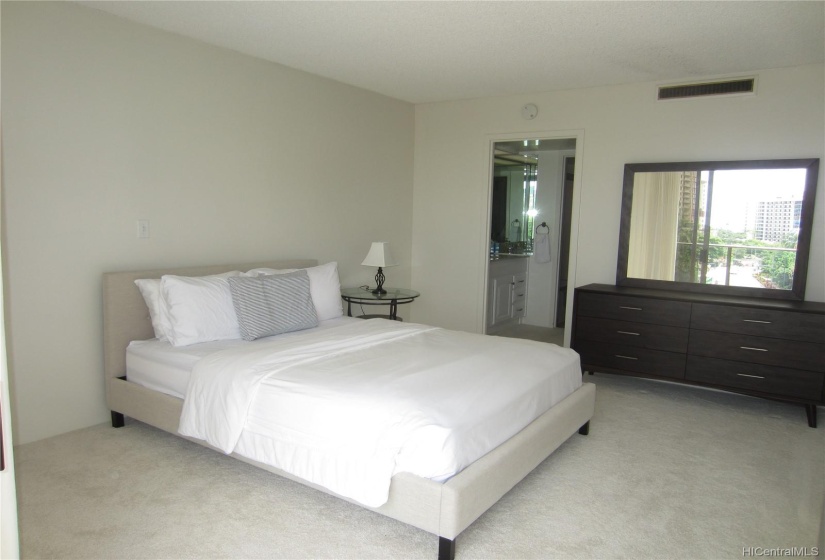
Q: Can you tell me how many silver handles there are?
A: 6